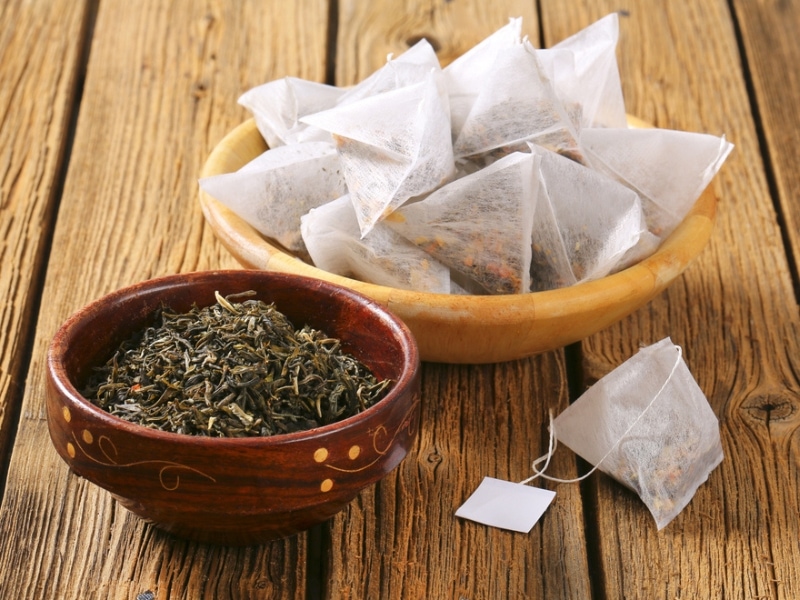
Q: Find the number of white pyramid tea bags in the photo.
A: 12